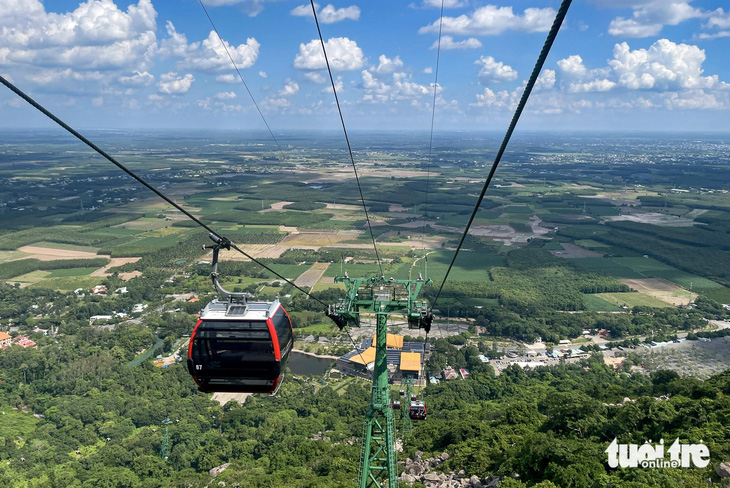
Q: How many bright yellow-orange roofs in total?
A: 3